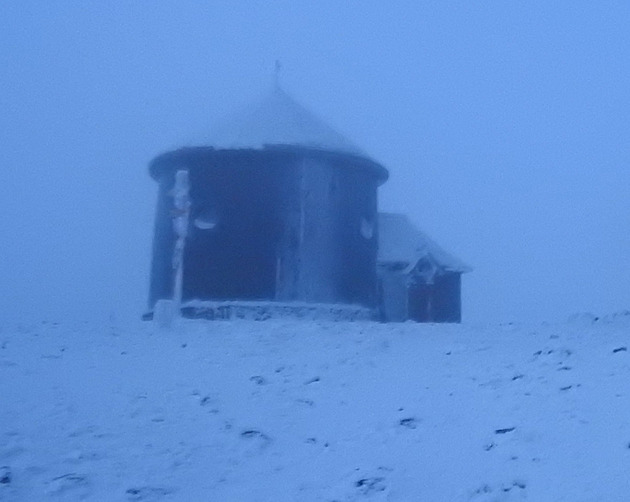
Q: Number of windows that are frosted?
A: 2